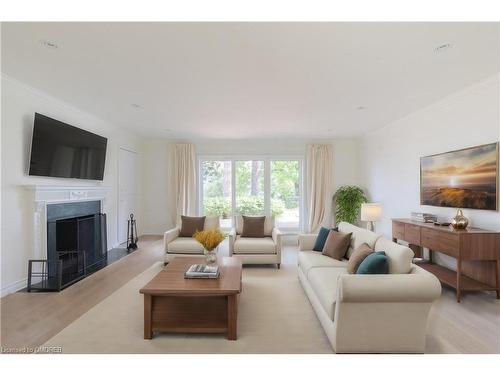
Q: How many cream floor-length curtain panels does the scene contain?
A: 2